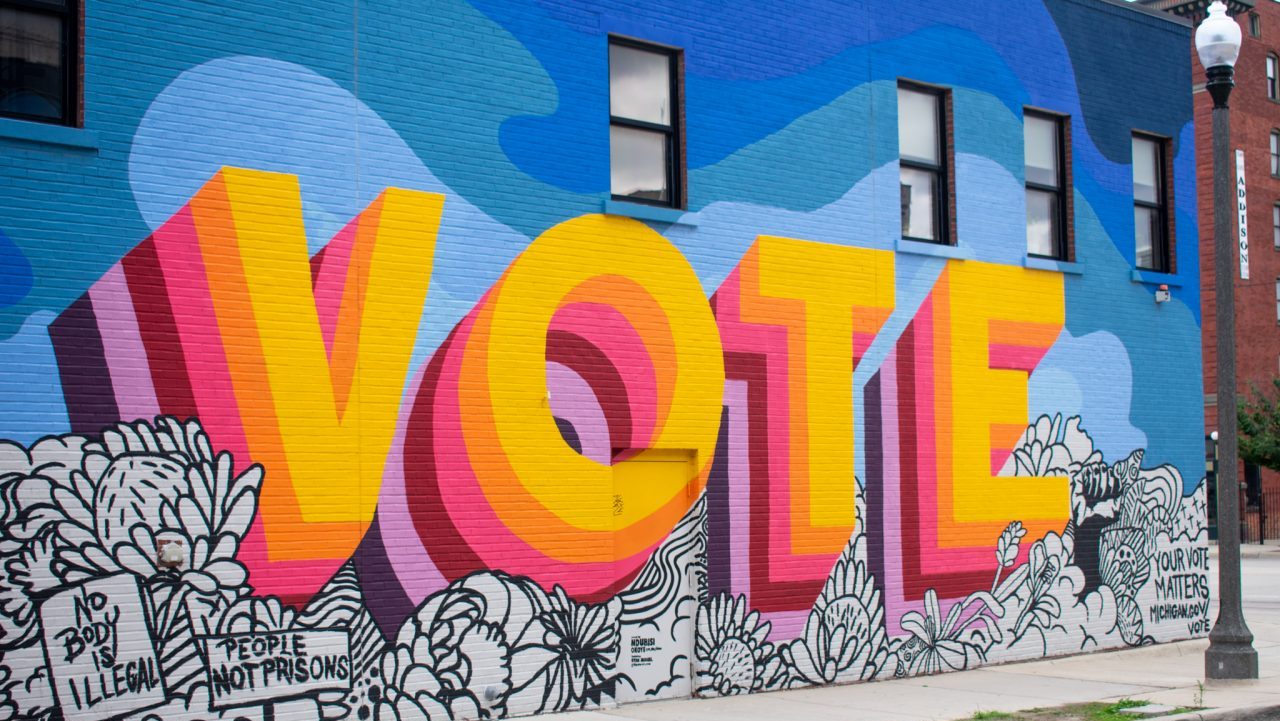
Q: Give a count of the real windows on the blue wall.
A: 5